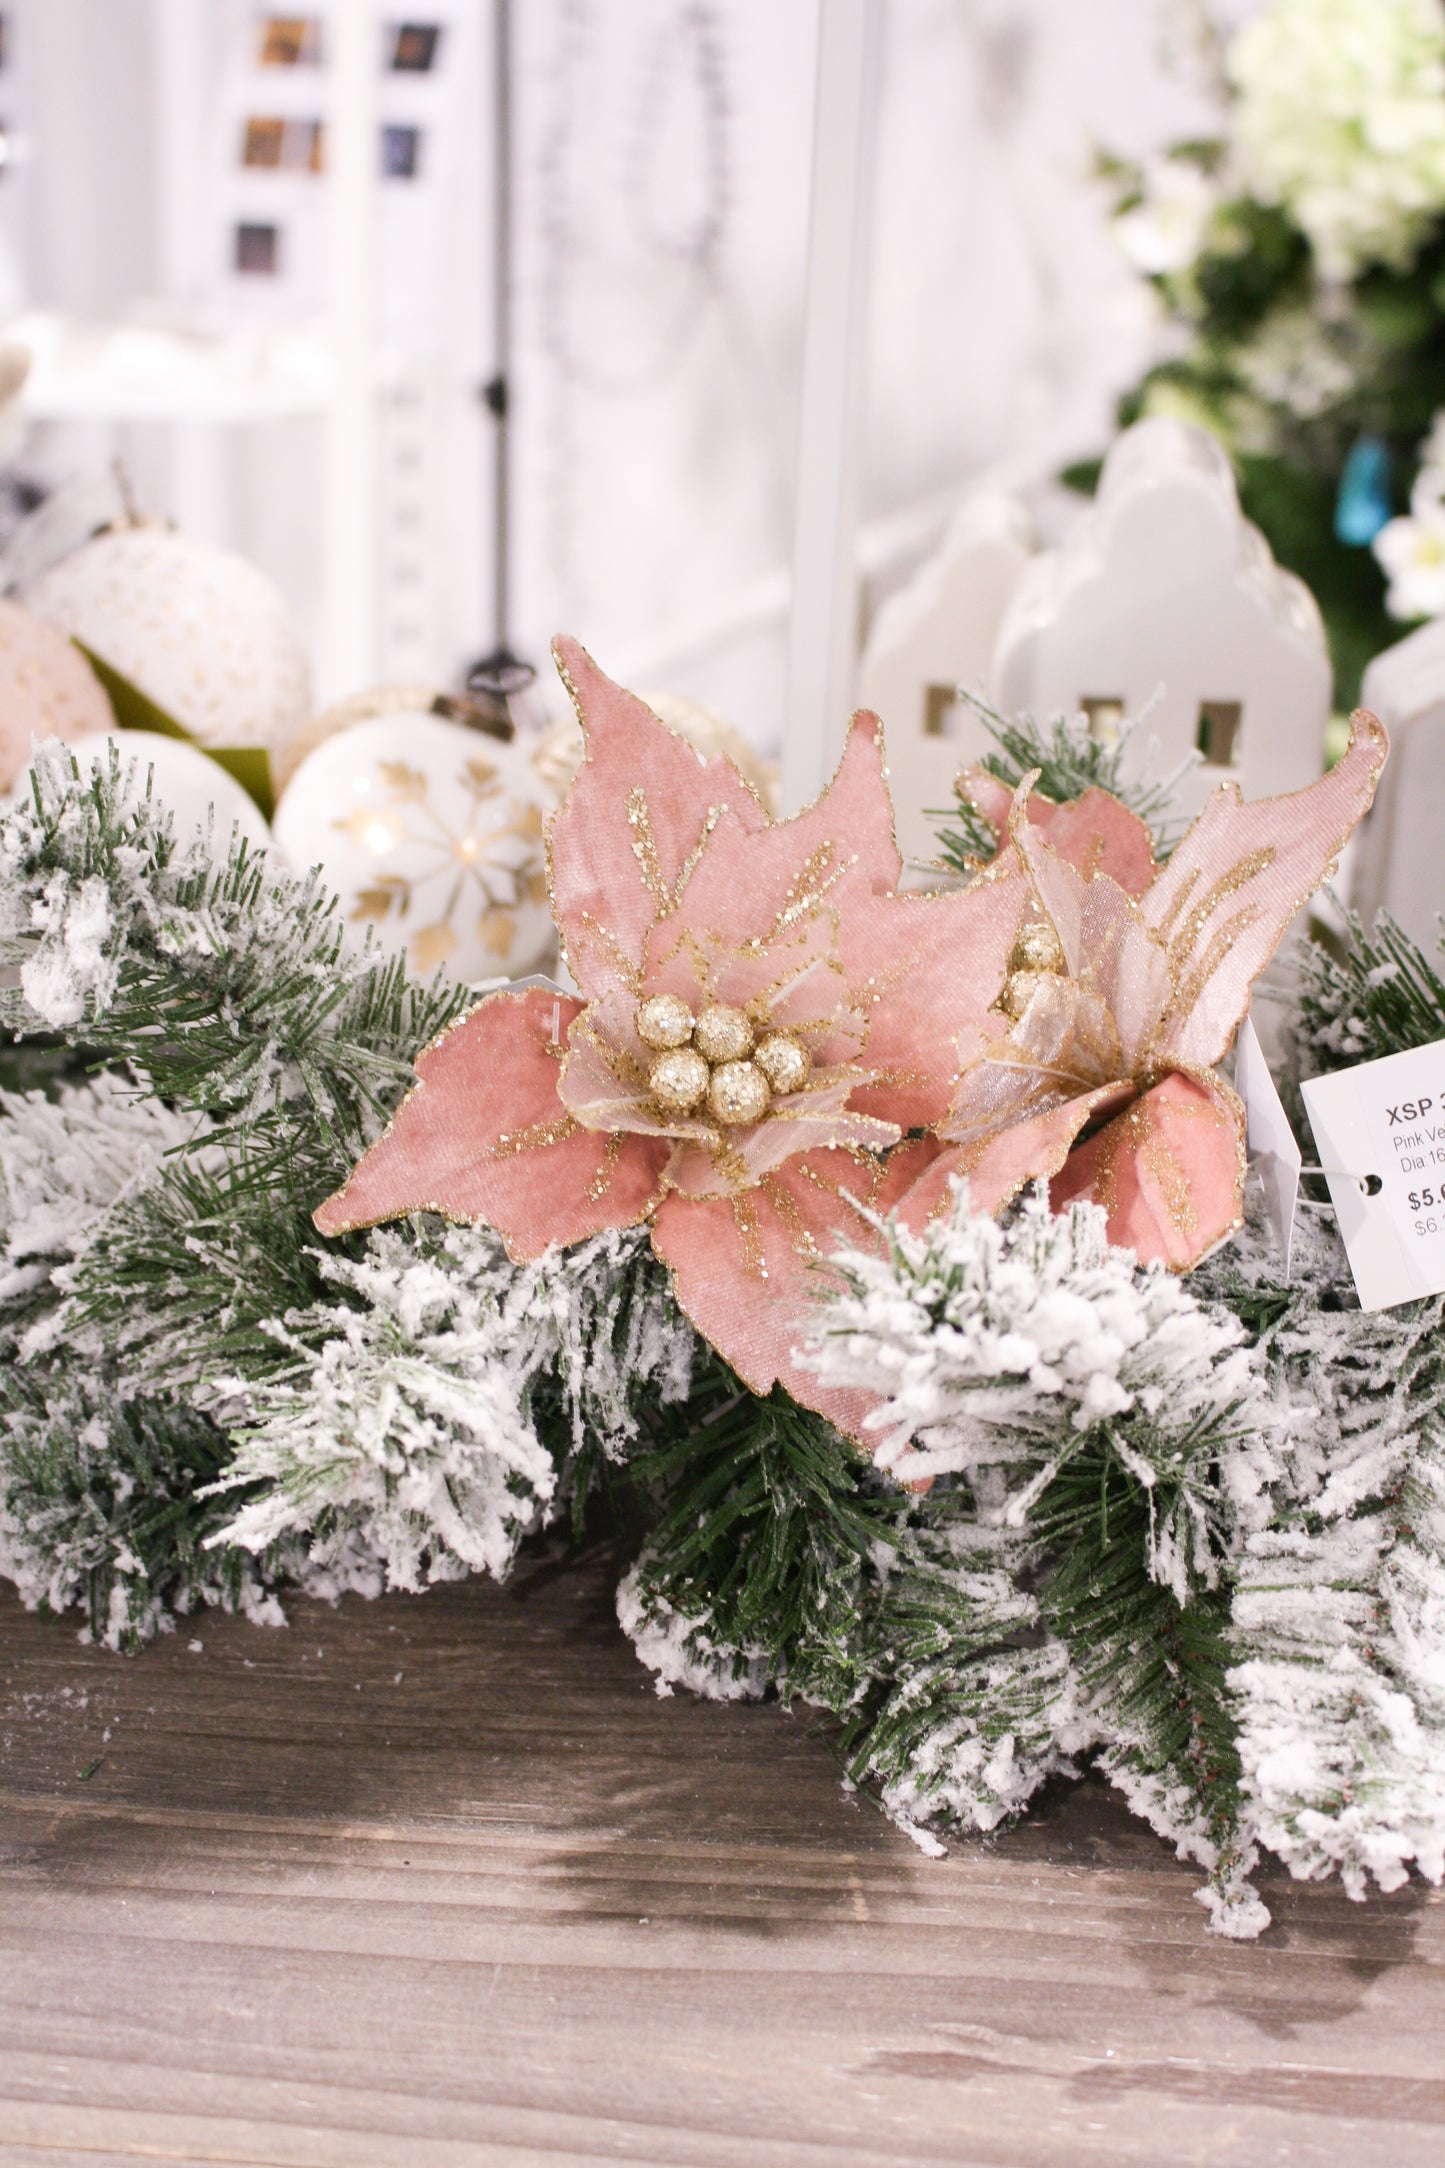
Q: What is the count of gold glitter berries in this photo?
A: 7